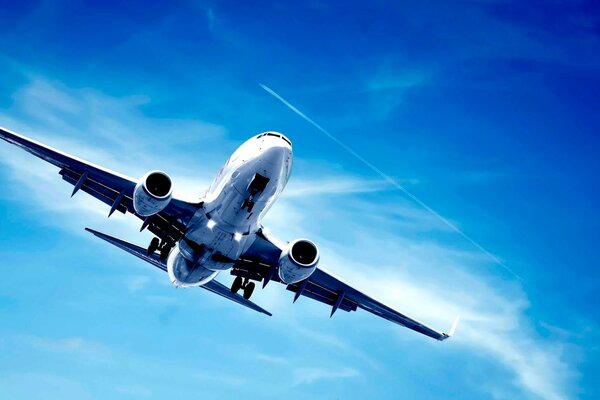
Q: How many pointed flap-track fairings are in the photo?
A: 6